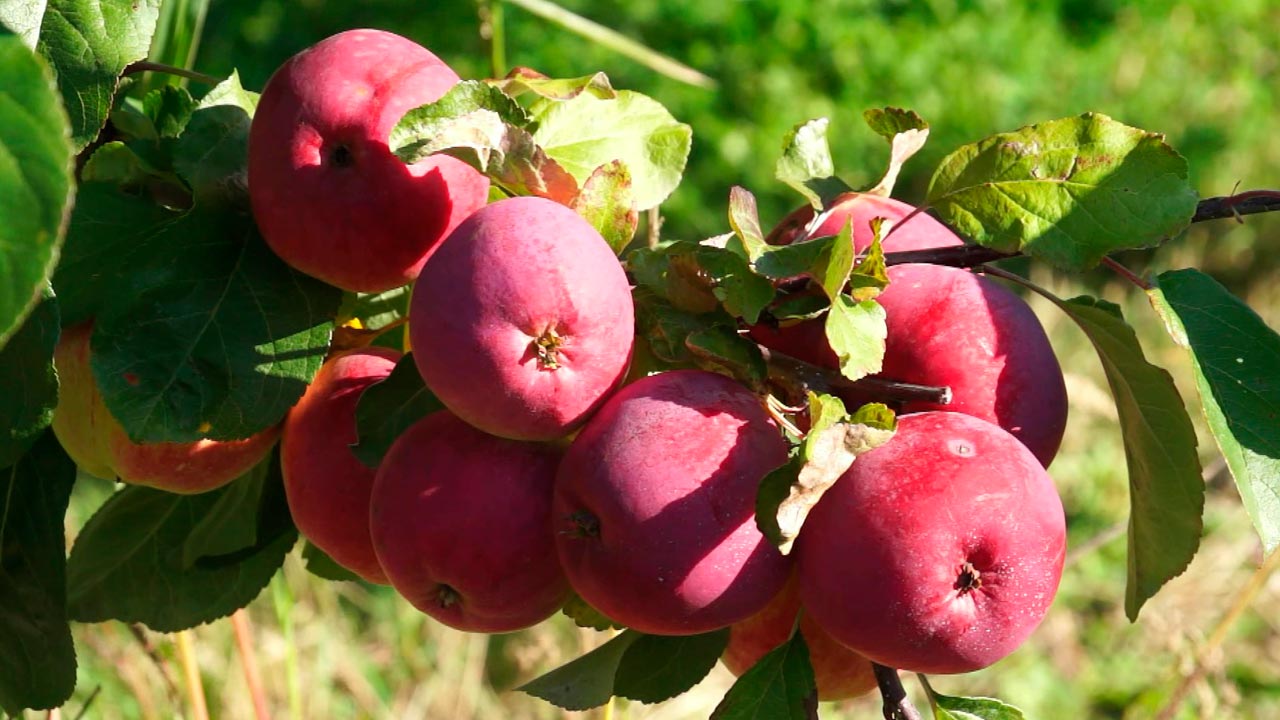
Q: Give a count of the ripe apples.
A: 10